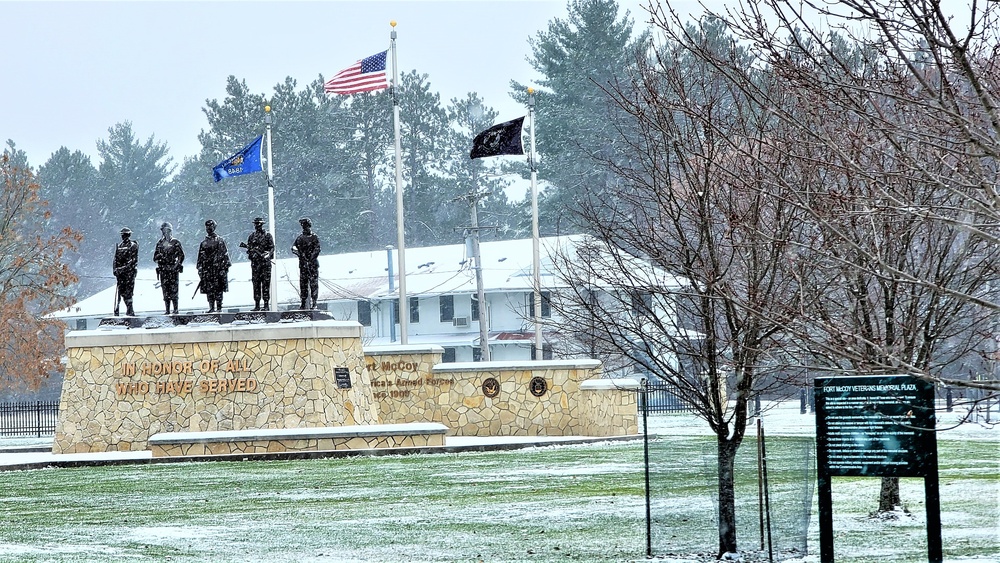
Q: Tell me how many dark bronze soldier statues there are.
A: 5